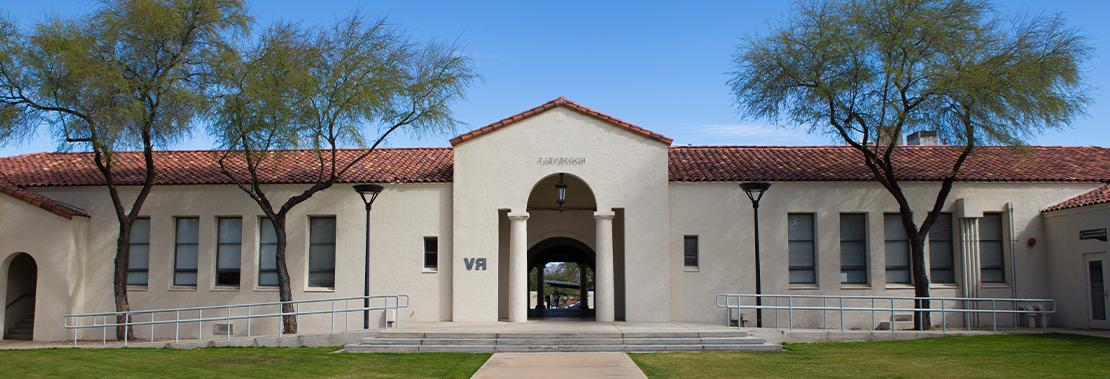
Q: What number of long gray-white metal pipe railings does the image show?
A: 2